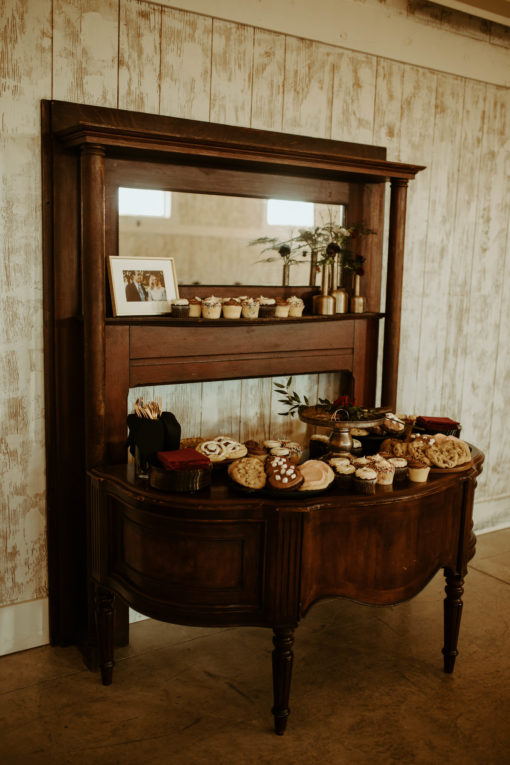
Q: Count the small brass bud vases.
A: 3